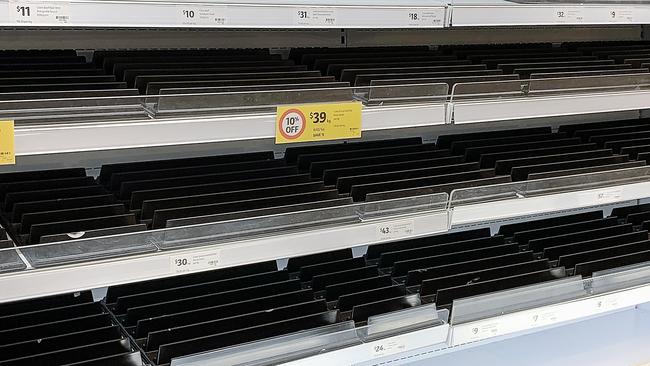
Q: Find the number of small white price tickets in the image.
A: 13